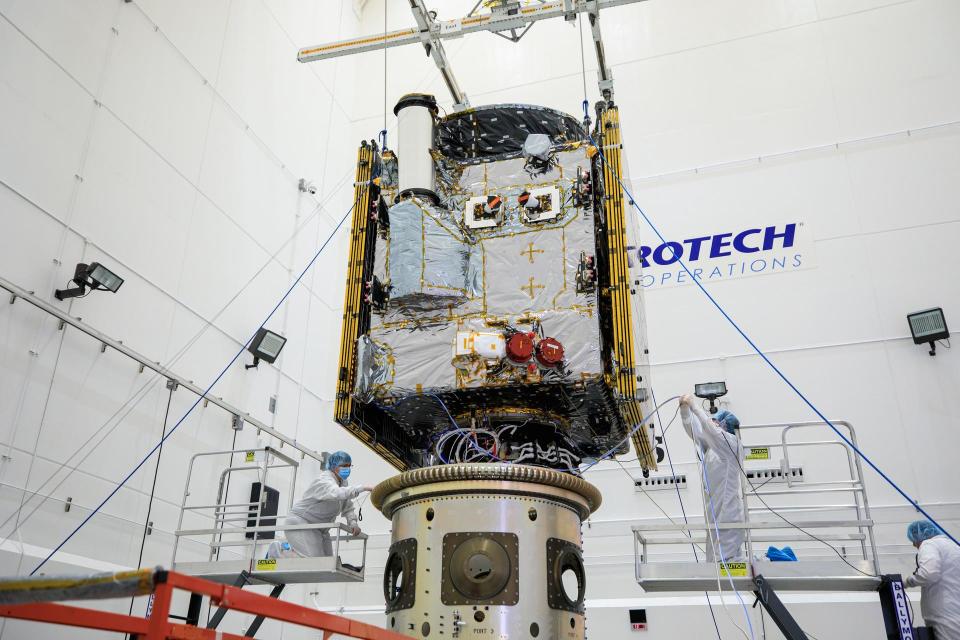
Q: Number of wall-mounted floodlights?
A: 4